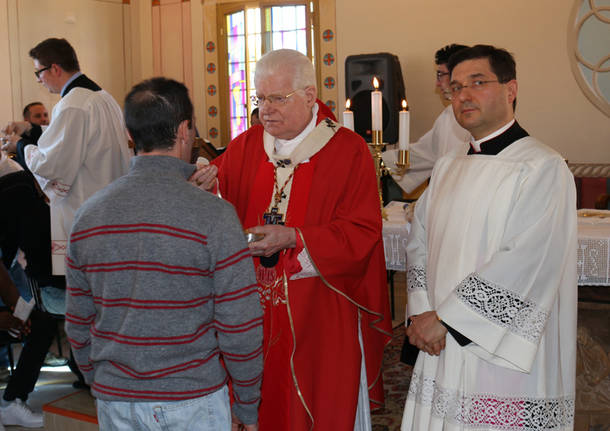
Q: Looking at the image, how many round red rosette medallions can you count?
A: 9